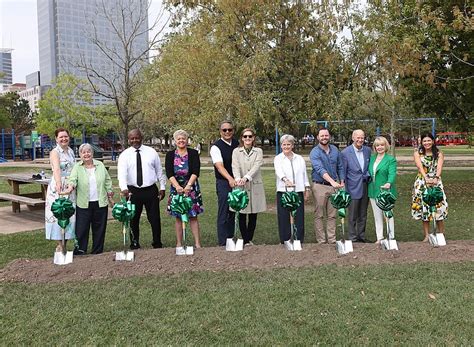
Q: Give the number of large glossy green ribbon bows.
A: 8